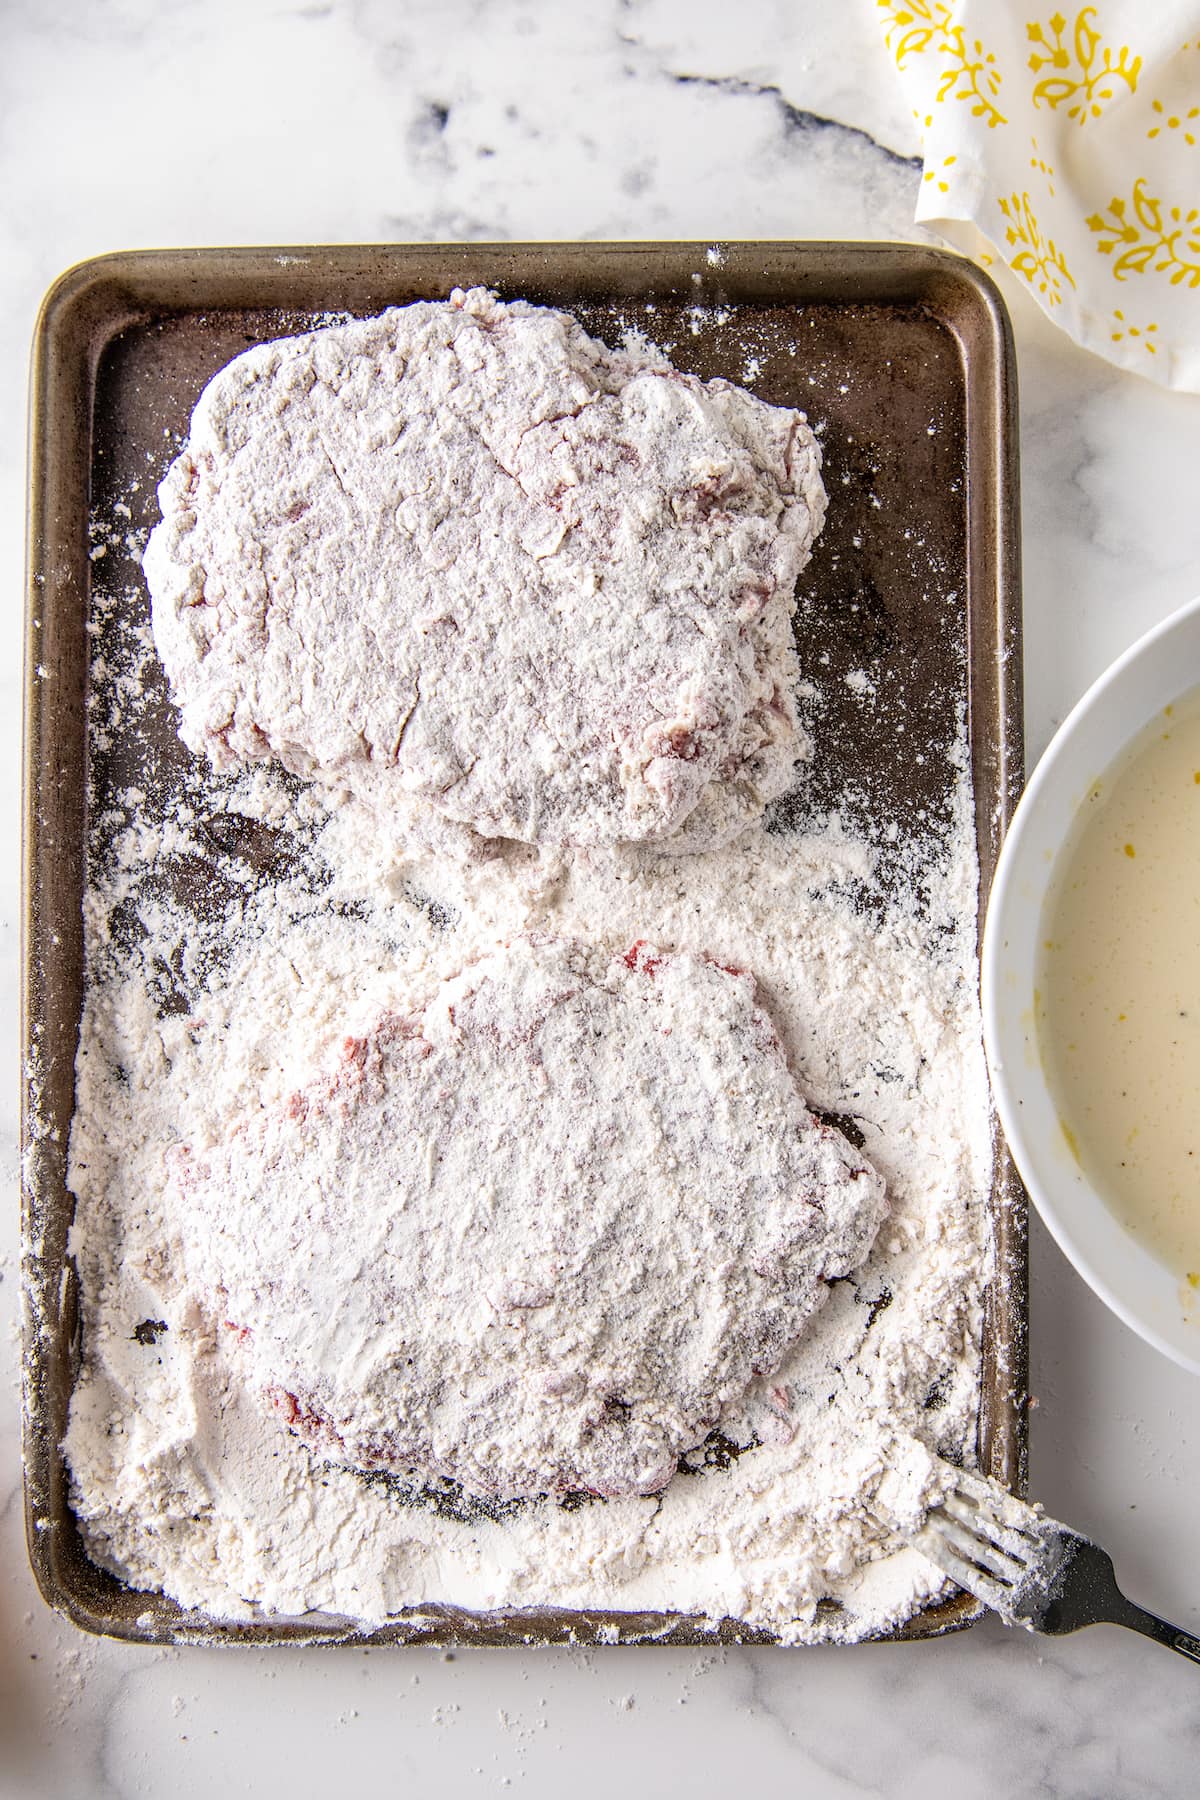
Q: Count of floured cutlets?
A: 2